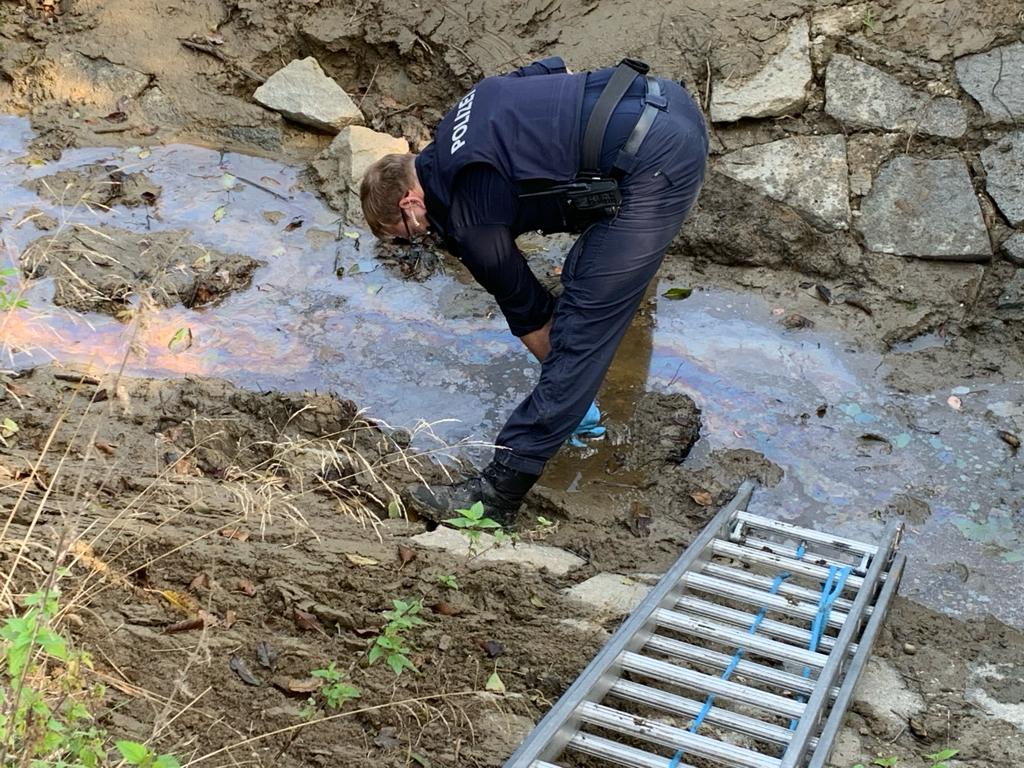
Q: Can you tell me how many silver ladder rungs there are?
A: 13